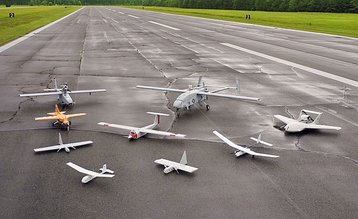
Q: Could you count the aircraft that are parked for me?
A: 9